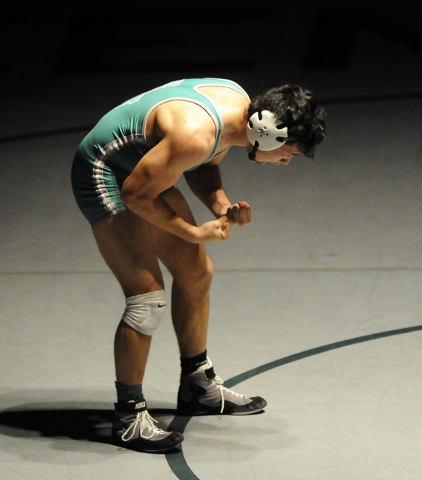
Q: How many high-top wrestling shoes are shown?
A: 2